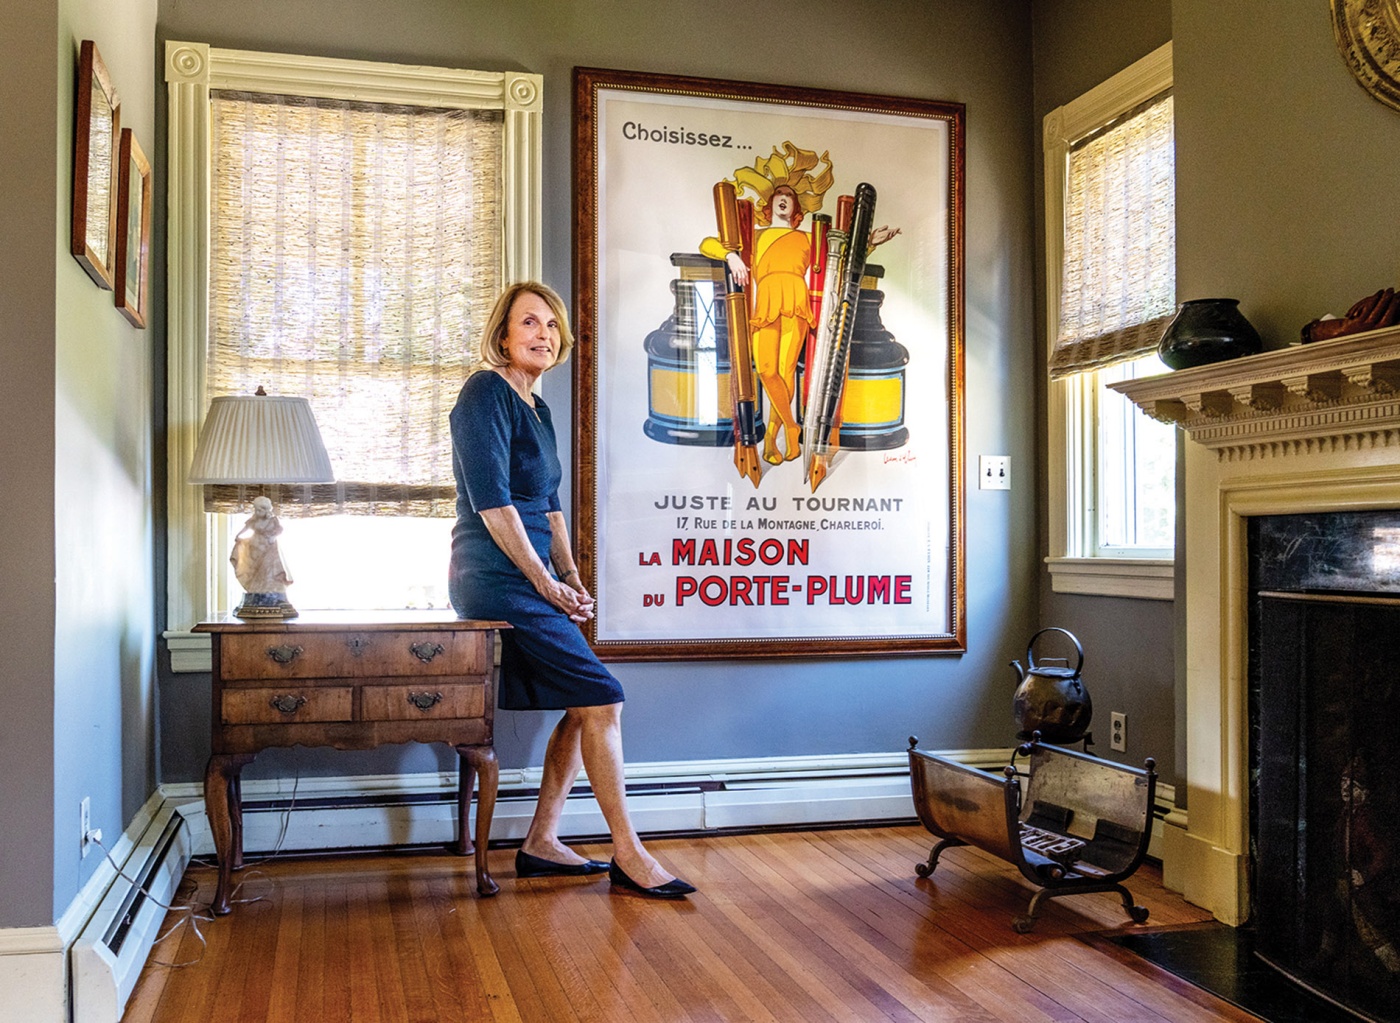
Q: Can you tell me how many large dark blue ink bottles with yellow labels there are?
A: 2